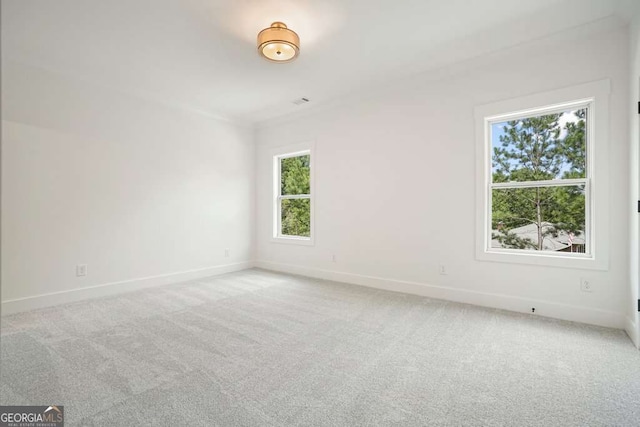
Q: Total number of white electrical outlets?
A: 5